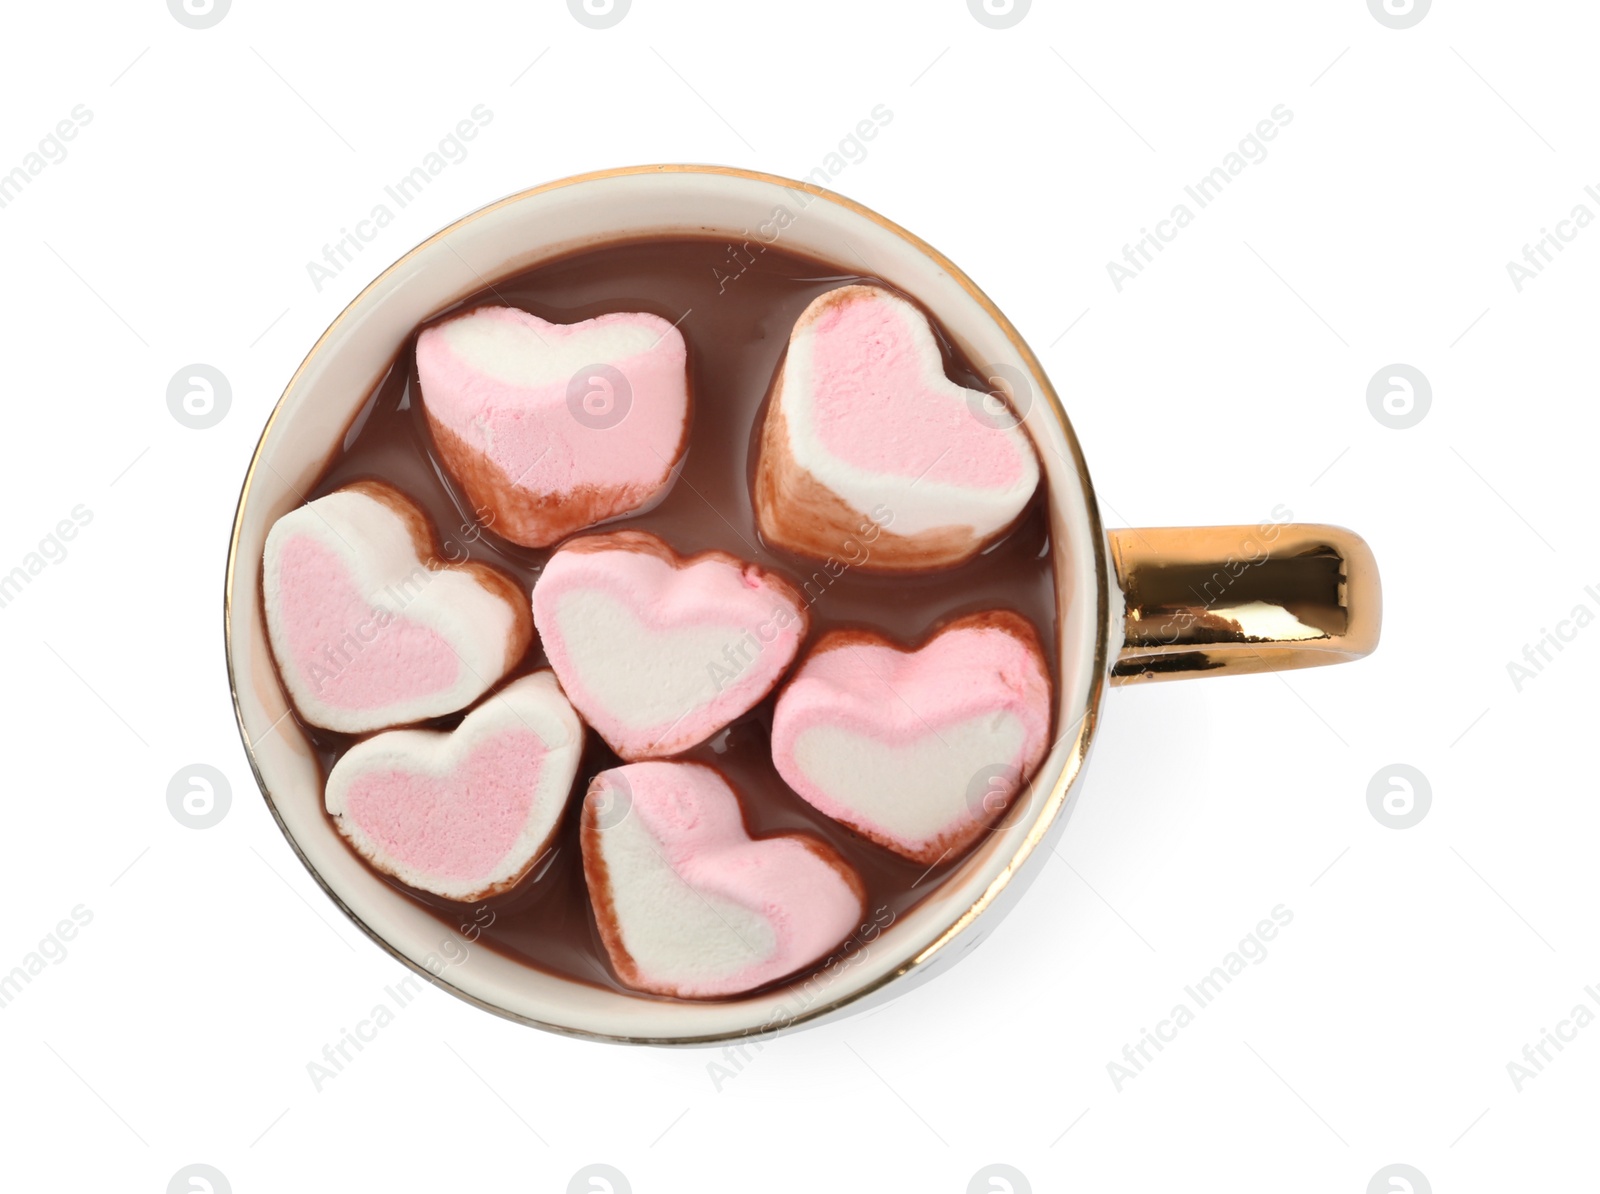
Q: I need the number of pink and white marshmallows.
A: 7